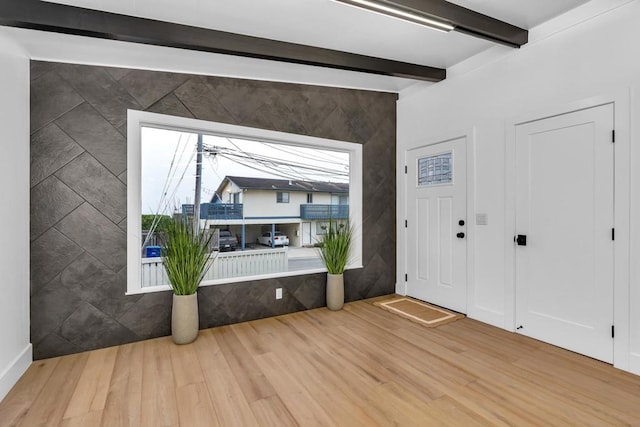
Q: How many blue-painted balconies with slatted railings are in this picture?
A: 2